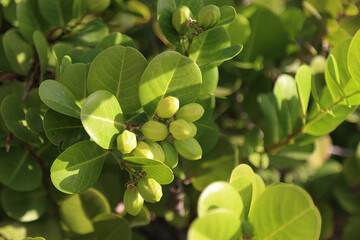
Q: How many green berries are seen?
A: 14